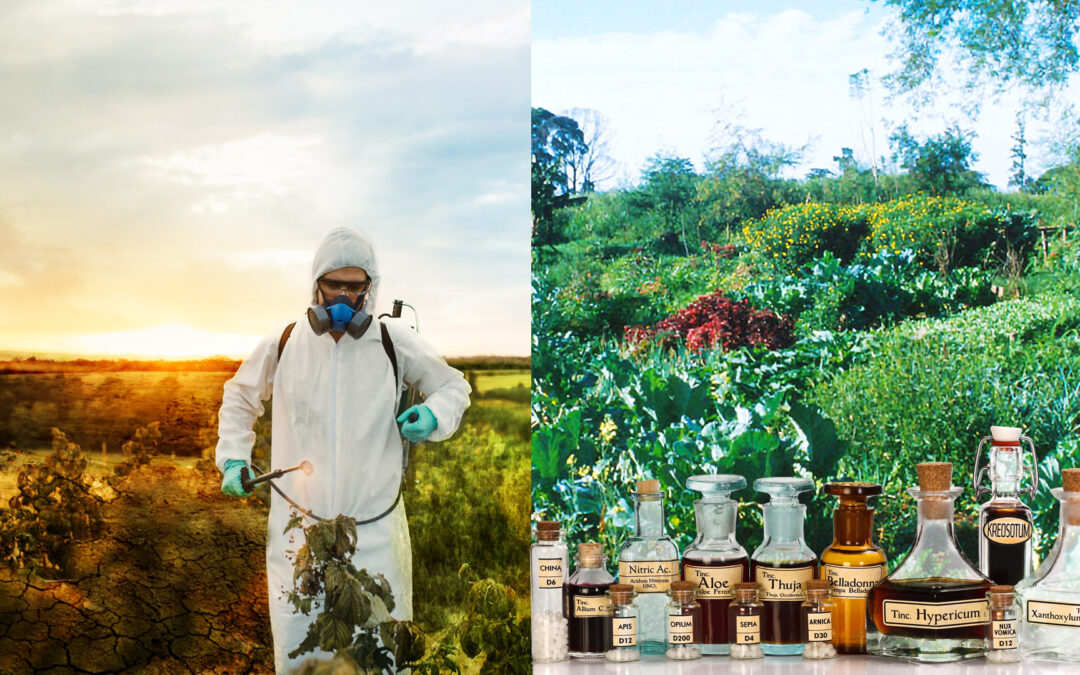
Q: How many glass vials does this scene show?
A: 14